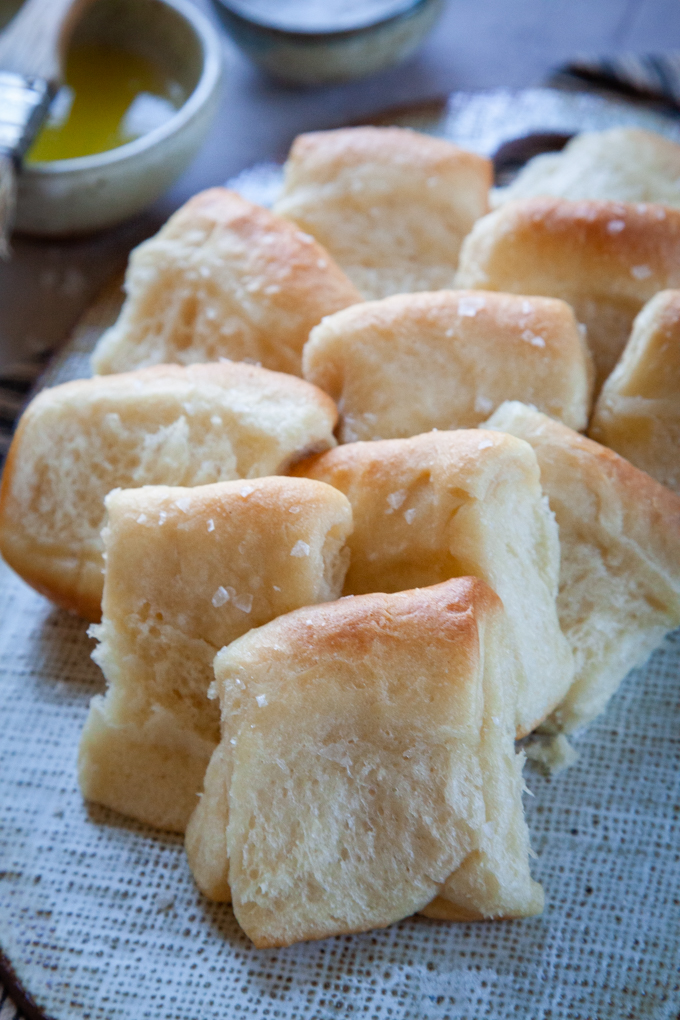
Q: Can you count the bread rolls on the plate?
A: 11